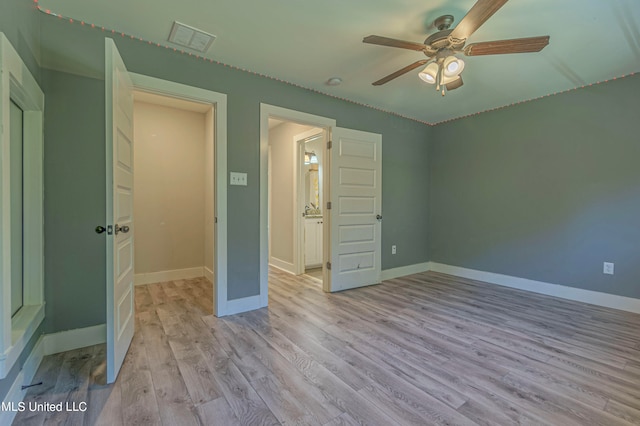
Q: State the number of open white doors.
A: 2